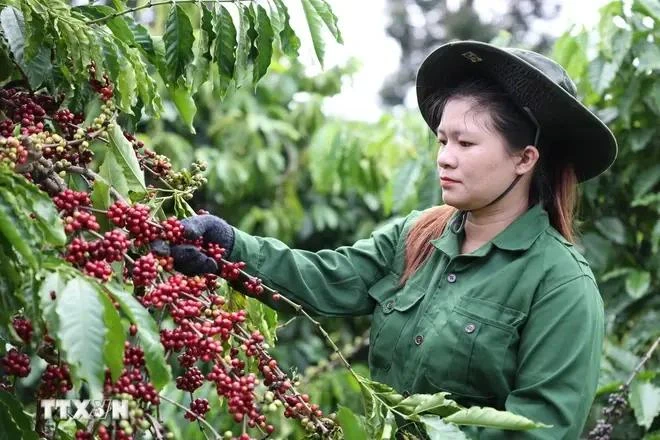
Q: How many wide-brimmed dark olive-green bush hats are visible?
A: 1